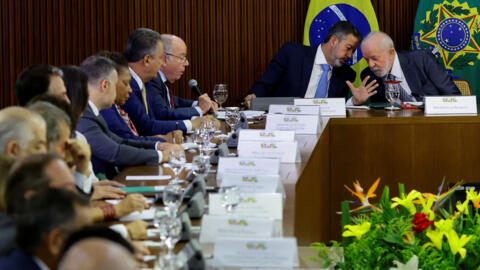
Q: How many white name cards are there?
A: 11